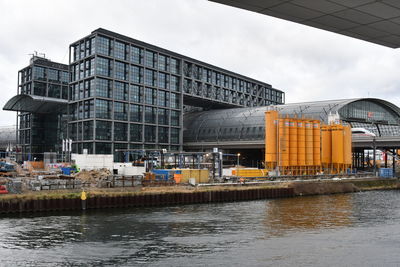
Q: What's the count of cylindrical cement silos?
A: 9